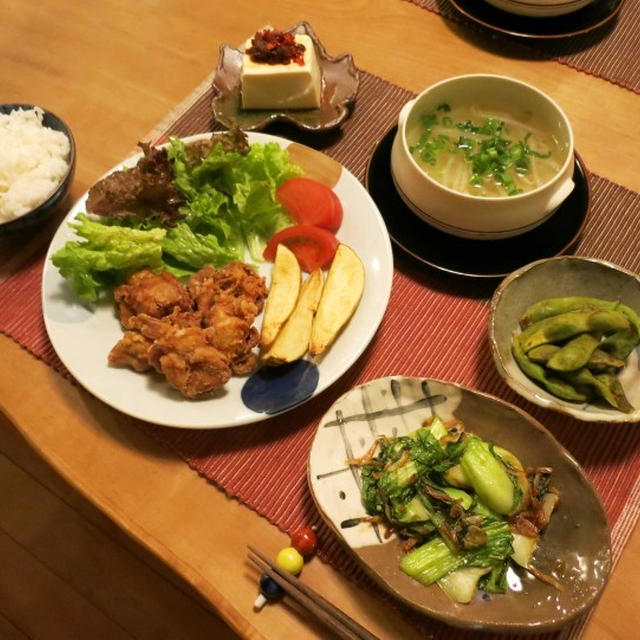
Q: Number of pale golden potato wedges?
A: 3